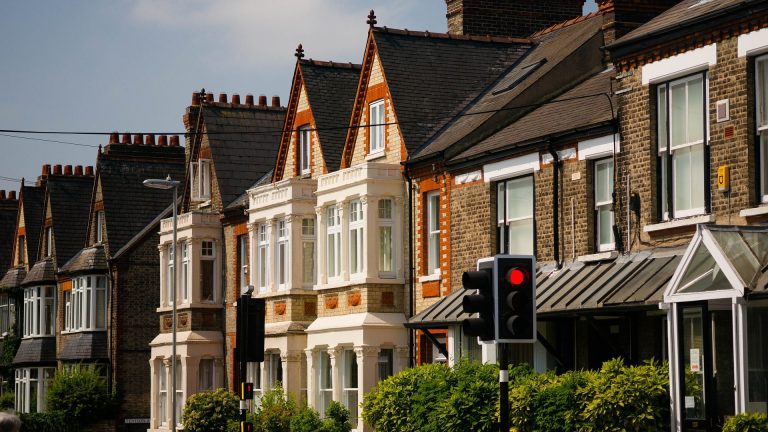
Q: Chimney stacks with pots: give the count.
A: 4